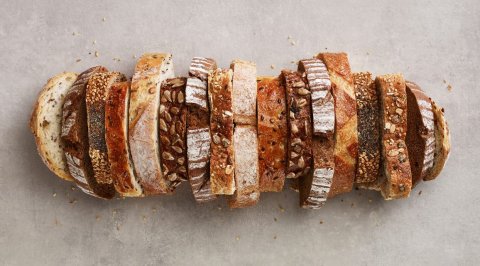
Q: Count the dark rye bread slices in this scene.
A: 4